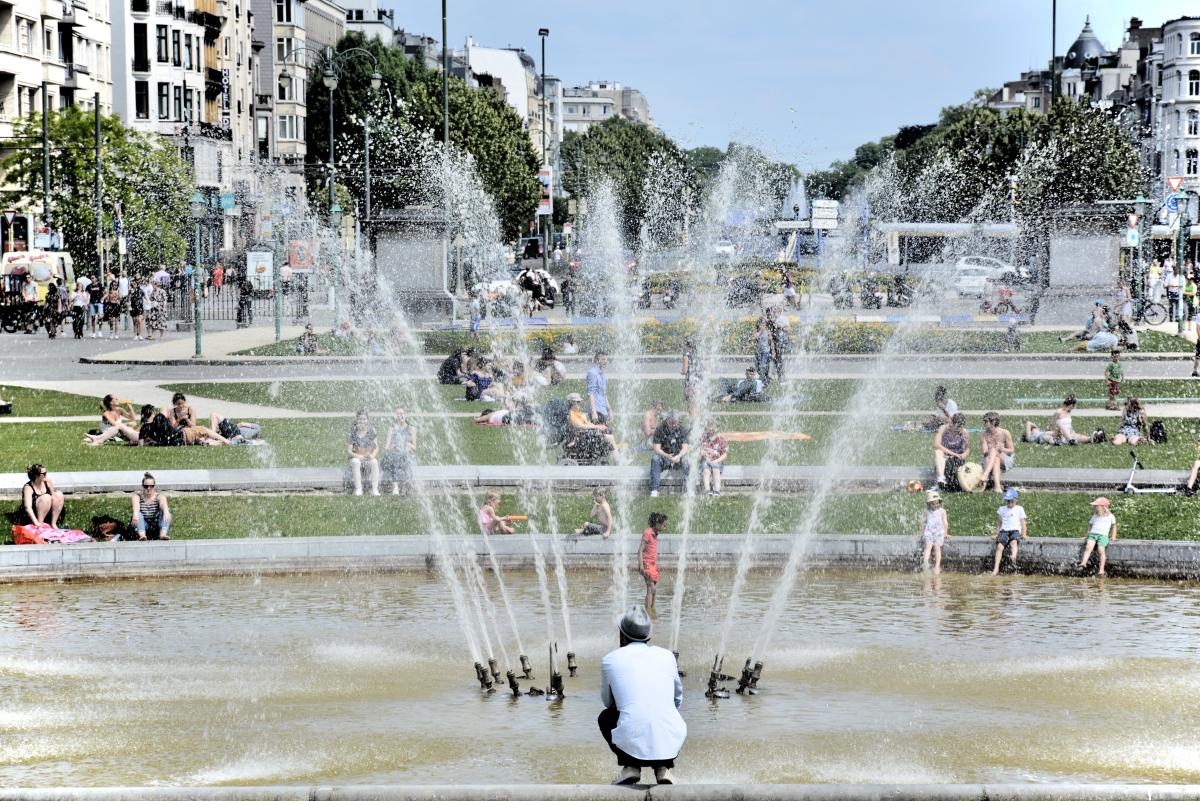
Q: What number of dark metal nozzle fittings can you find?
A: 11